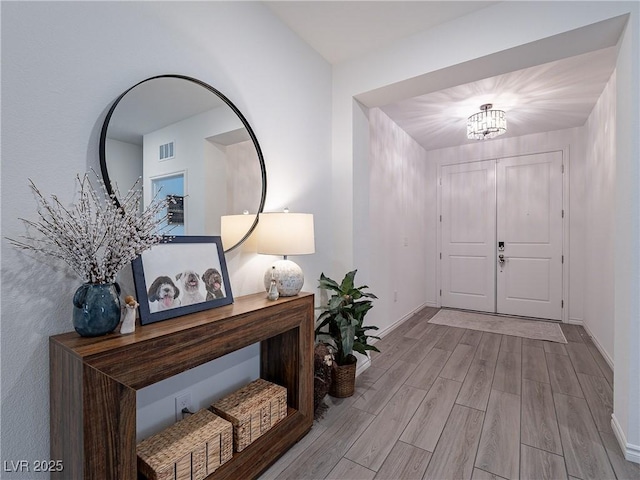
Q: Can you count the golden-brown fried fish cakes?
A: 0